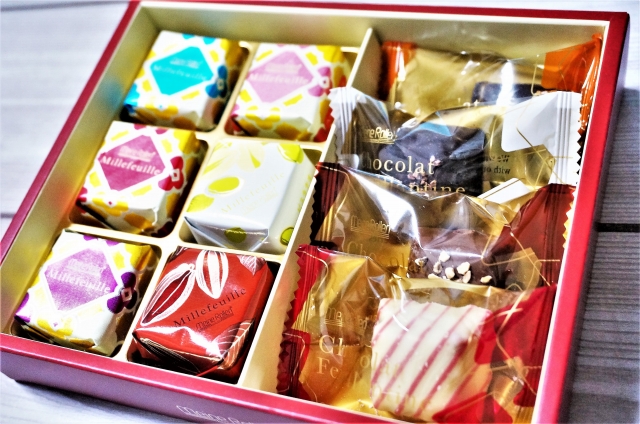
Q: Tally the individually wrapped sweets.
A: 10